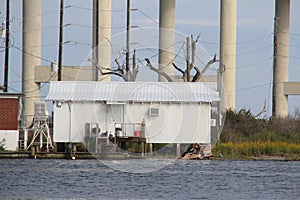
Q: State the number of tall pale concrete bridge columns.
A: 5